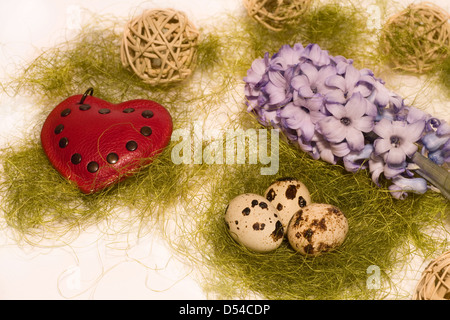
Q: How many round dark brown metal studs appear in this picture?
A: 12